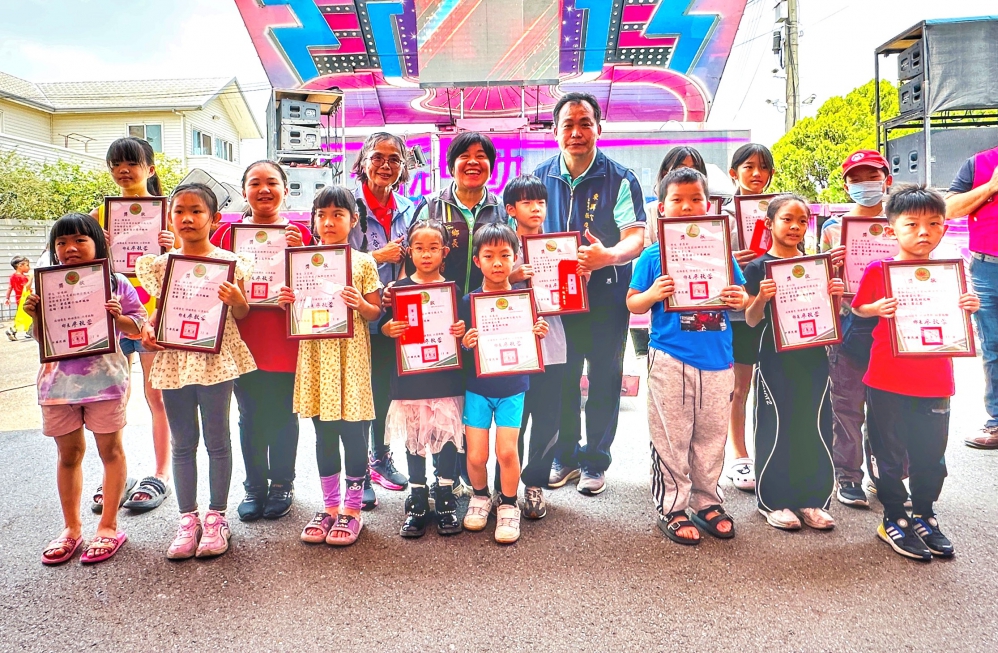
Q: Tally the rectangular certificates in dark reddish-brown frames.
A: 14